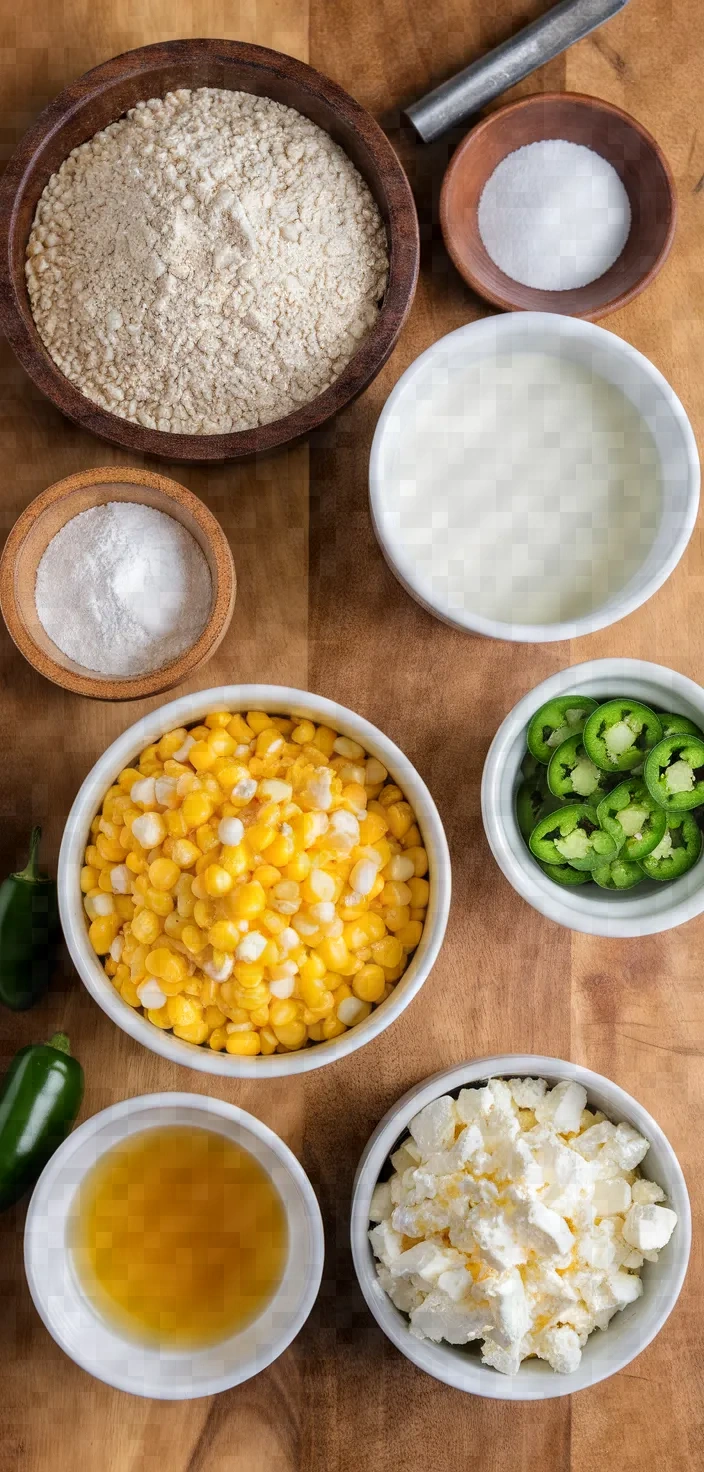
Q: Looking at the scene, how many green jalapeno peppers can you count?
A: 2